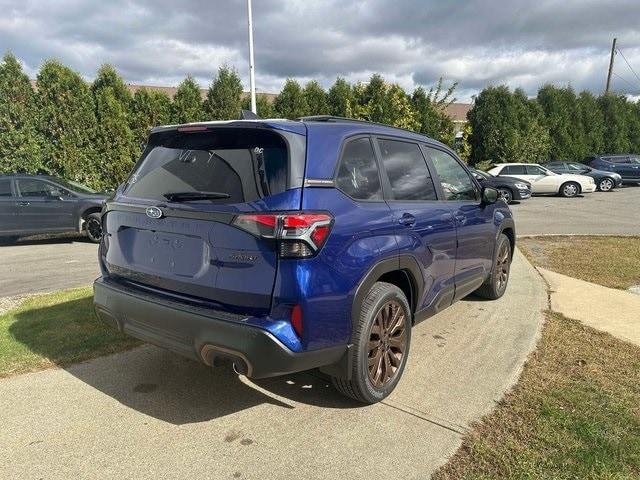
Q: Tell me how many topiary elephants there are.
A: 0